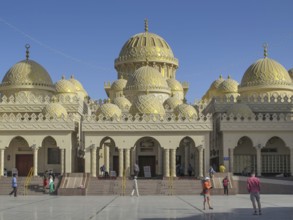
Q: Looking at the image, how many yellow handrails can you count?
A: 3